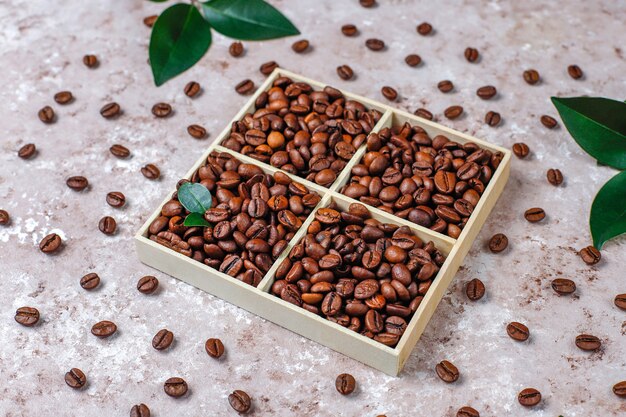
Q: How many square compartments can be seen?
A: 4